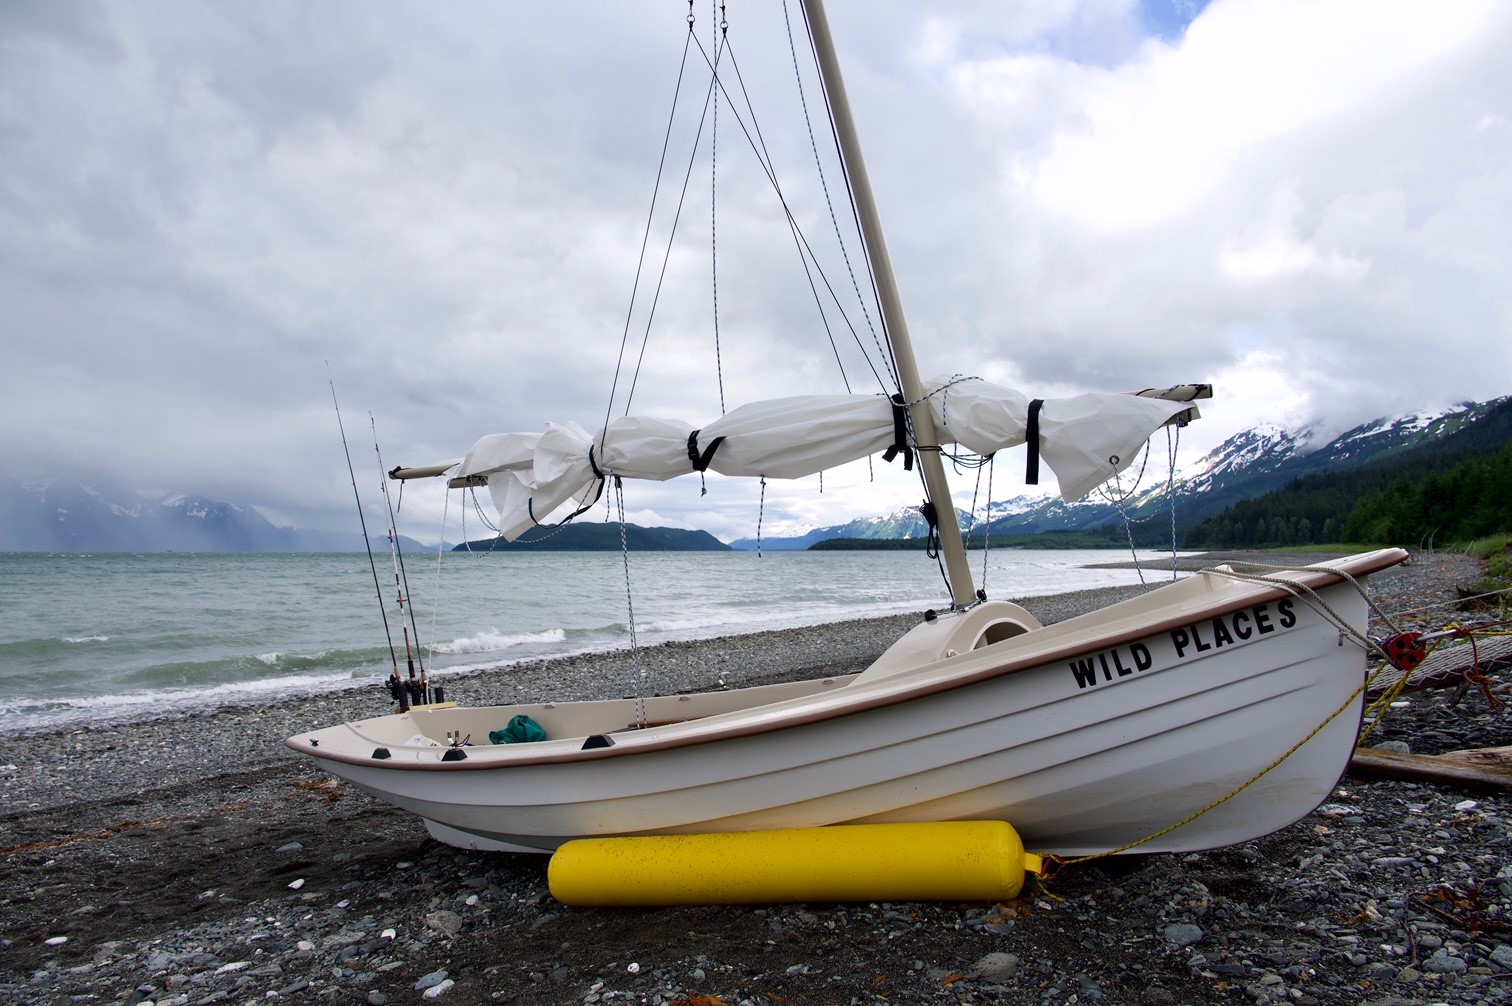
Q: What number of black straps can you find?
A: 4